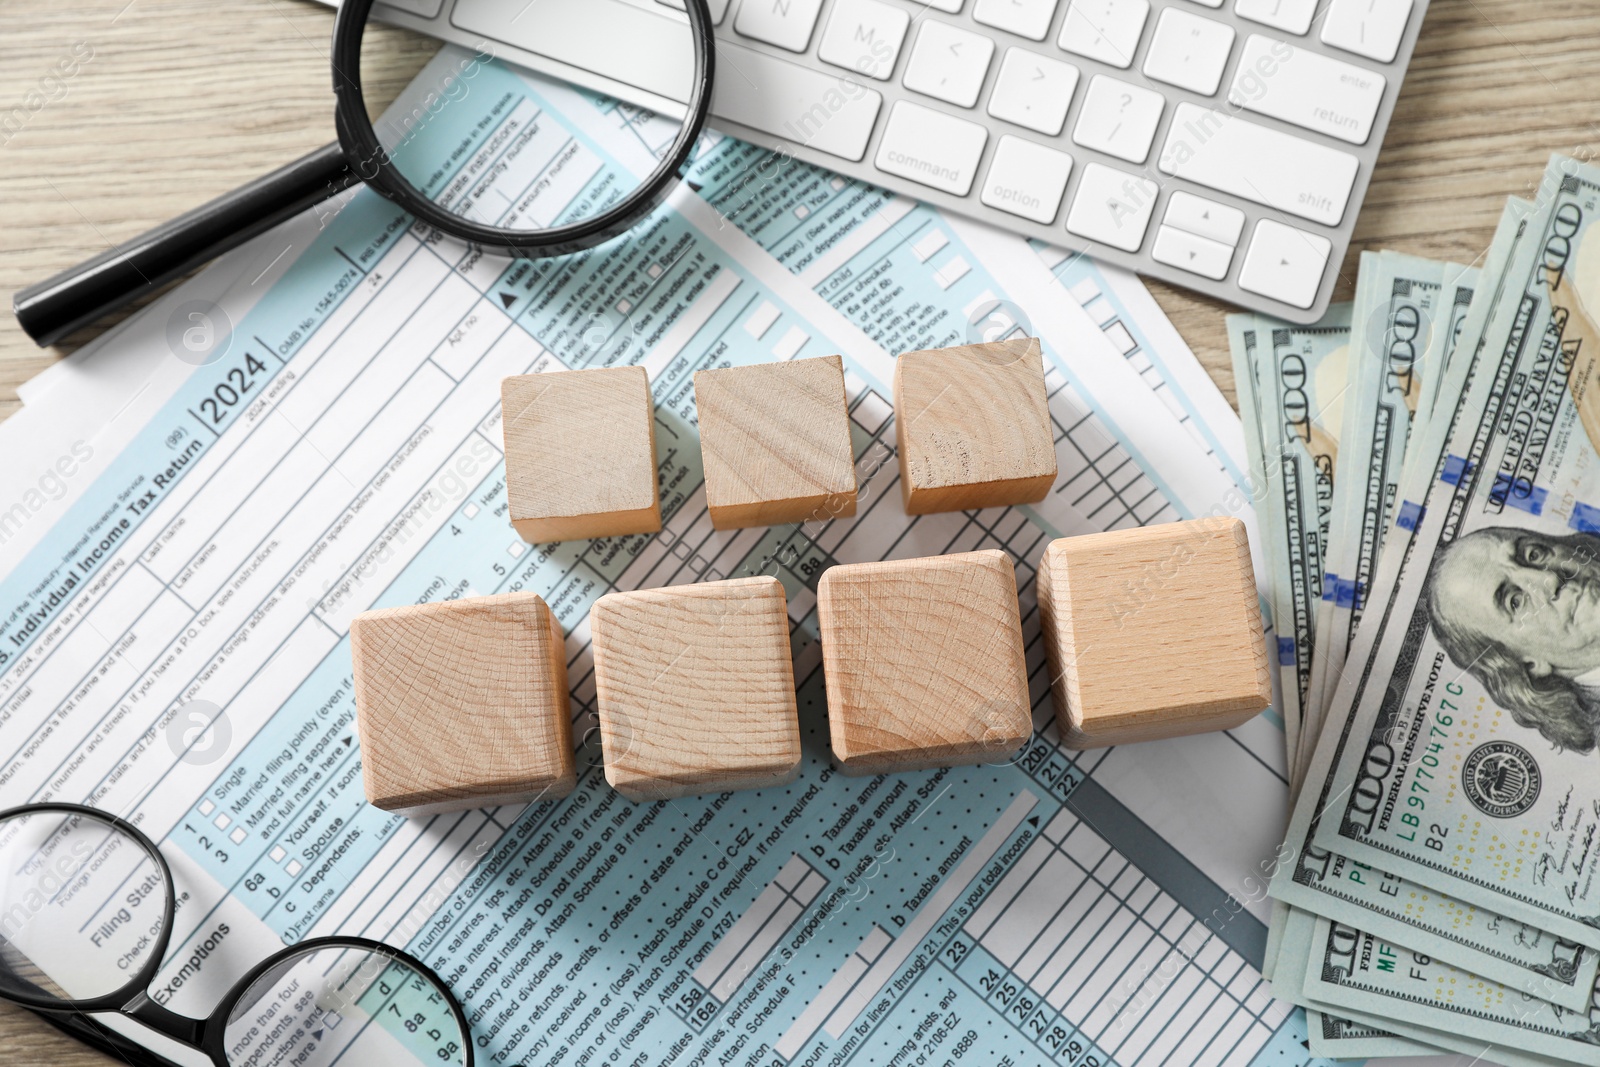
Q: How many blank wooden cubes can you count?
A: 7